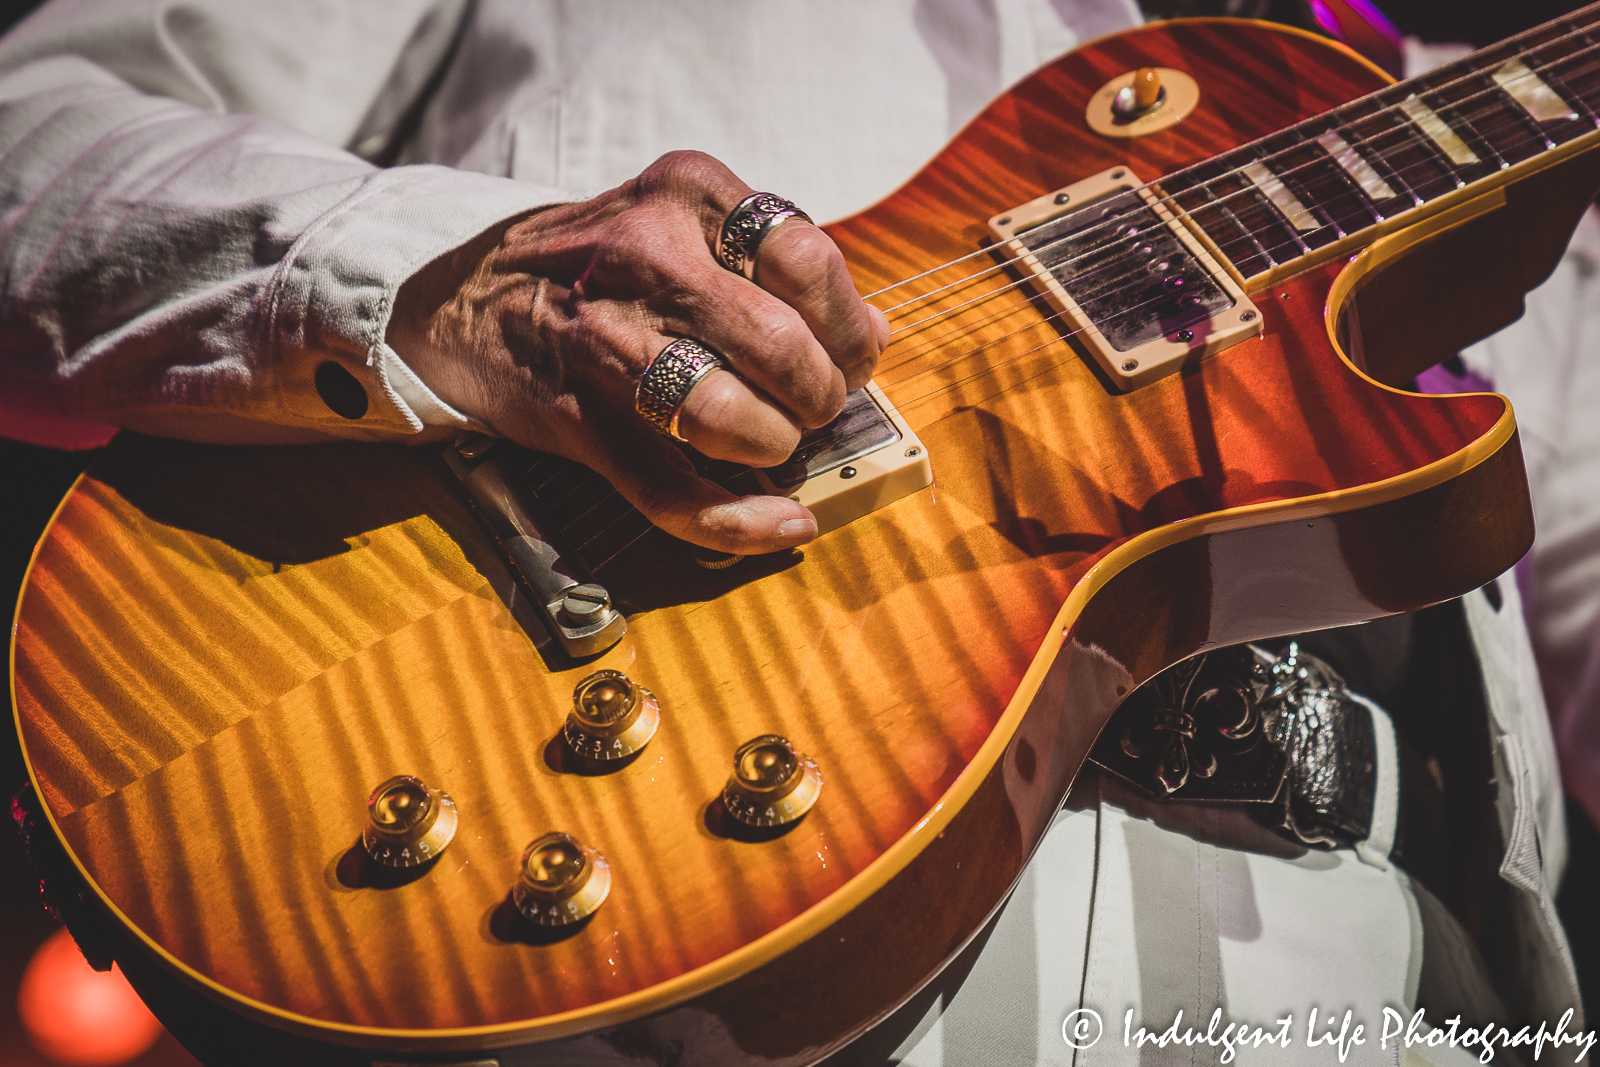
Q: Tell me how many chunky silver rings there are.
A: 2